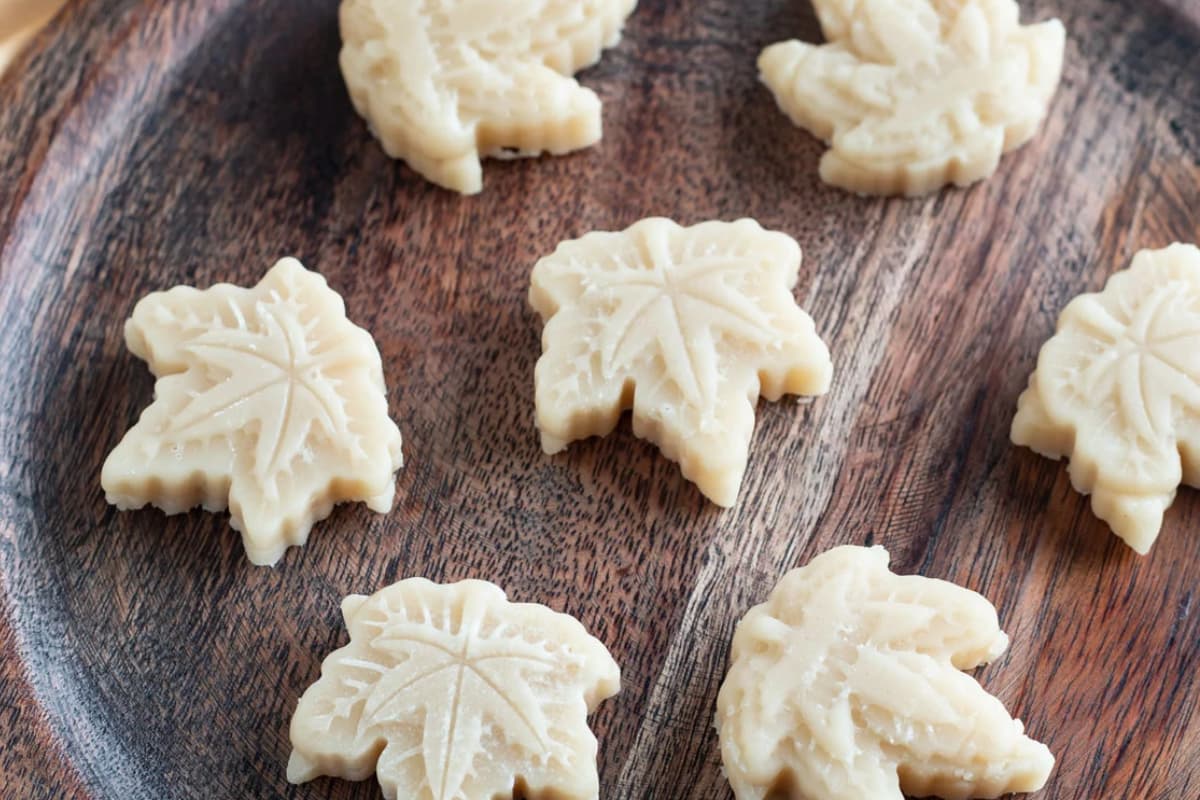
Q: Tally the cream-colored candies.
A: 7